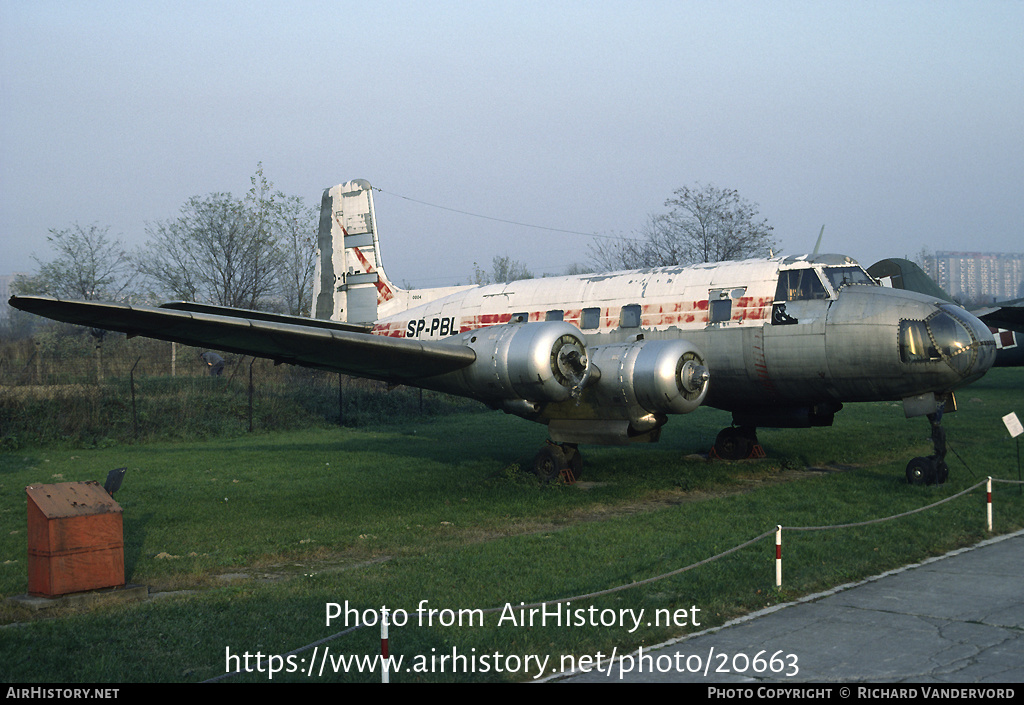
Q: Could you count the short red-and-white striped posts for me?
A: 3